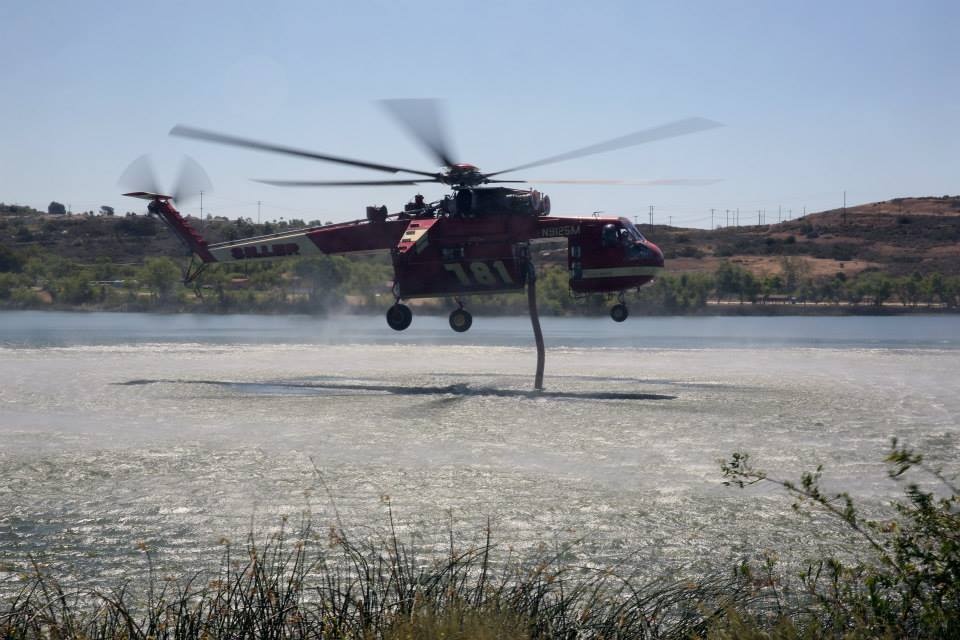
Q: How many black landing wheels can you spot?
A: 3